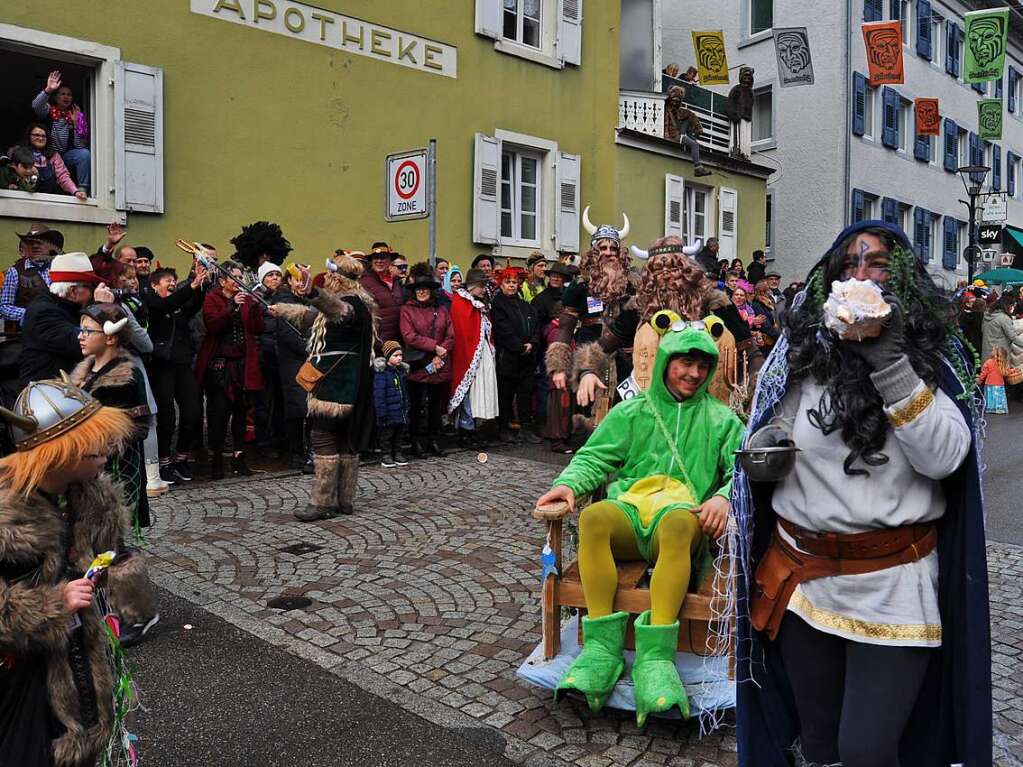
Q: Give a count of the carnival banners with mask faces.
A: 6